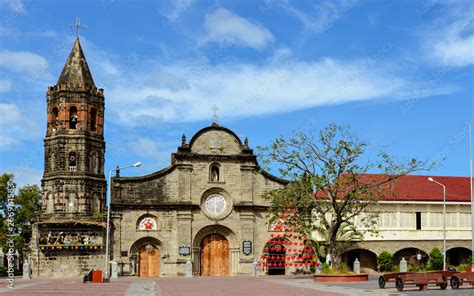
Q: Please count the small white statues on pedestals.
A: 6